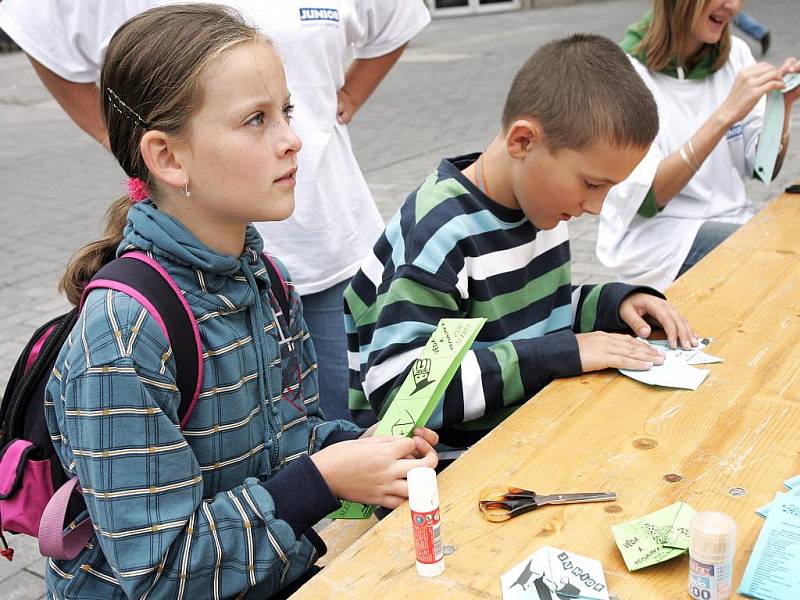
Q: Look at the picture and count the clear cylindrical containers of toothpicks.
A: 1